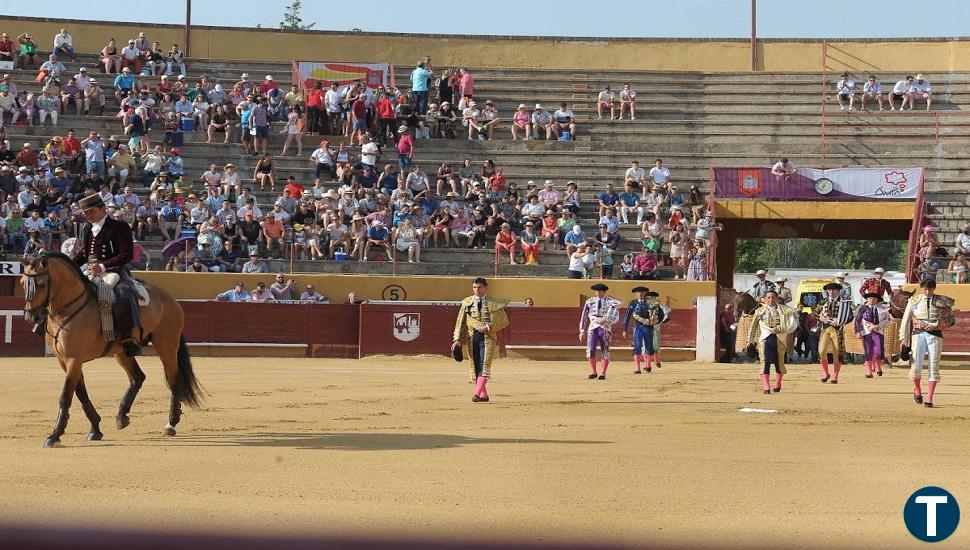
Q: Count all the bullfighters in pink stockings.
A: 8